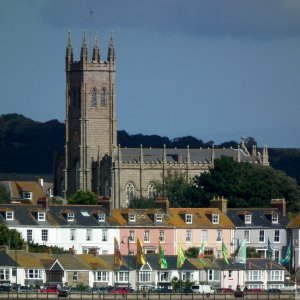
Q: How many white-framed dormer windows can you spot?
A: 11